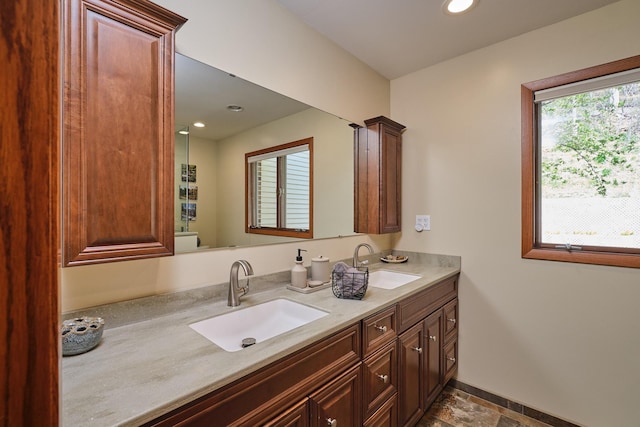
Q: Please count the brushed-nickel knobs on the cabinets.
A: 7